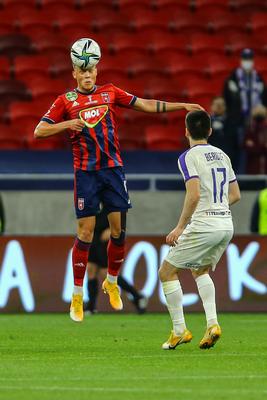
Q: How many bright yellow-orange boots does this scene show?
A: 4